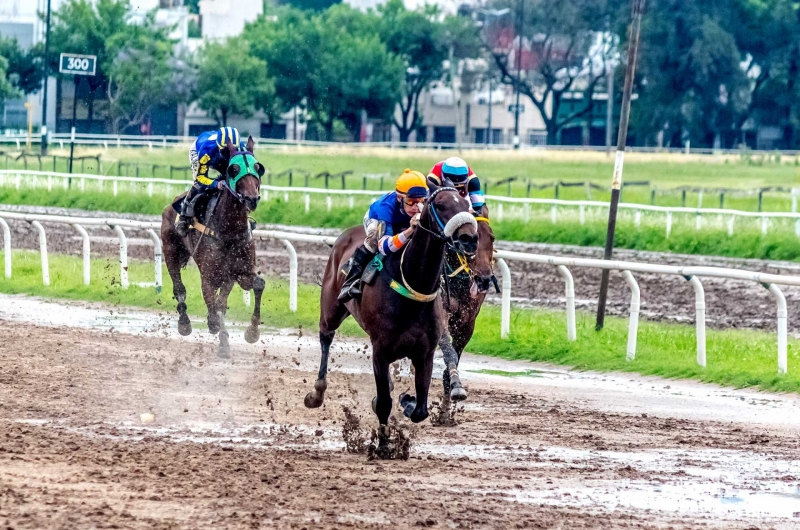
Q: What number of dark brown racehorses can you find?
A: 3